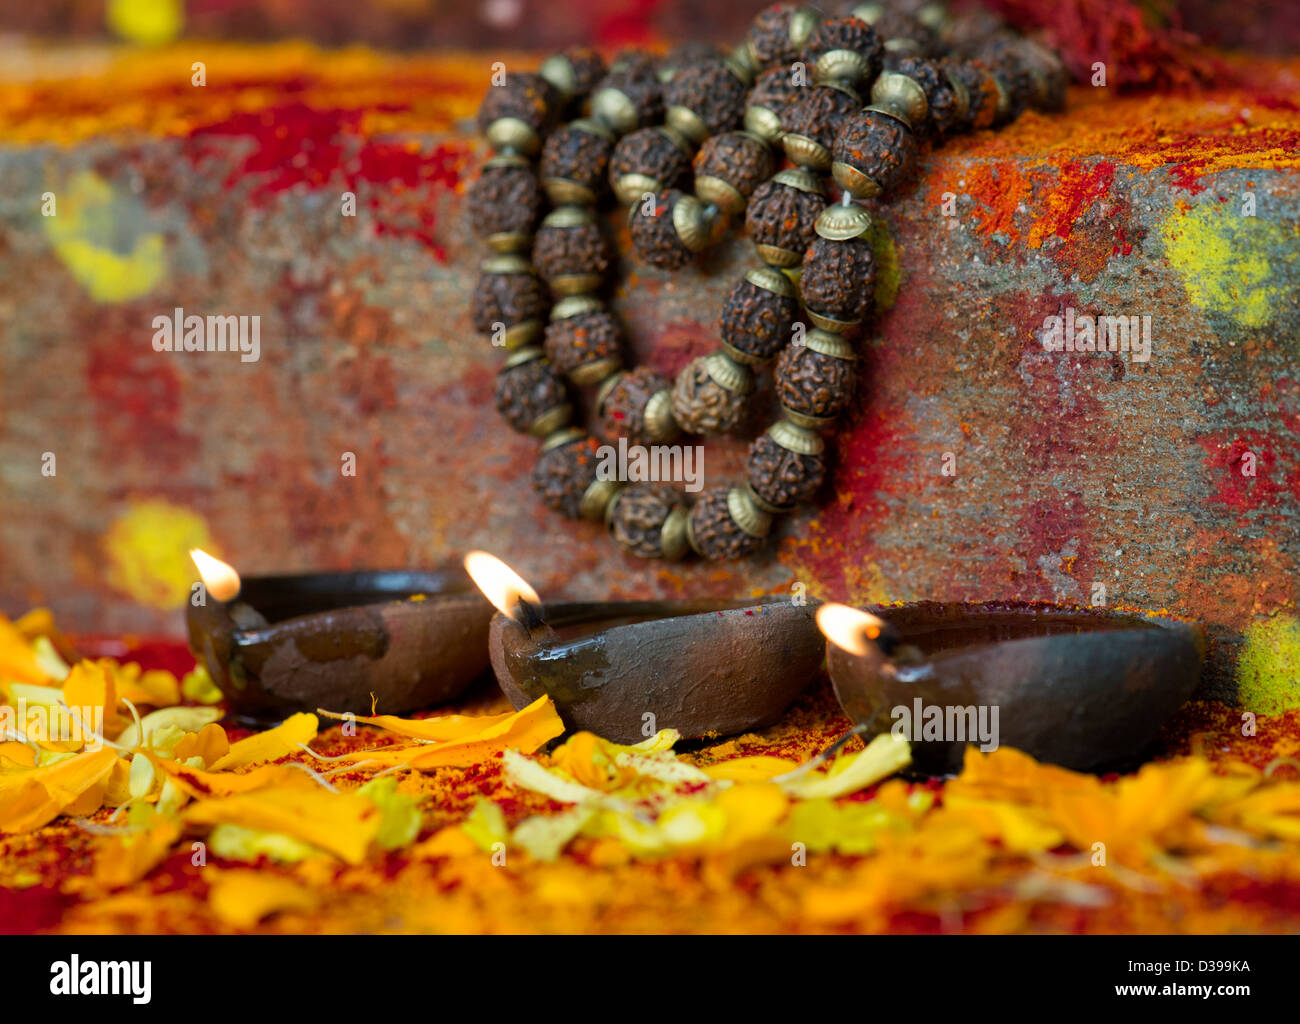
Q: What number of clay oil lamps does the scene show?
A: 3